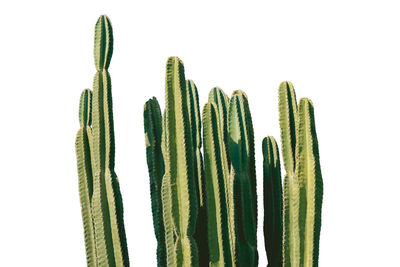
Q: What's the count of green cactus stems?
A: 11